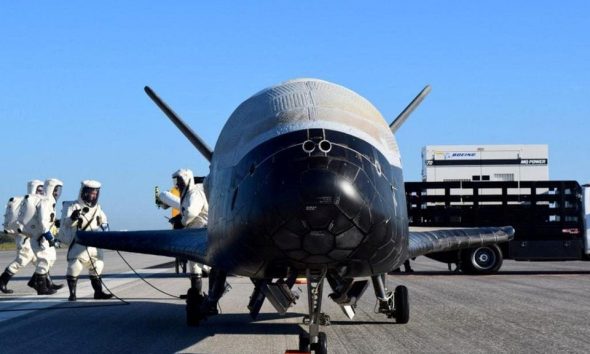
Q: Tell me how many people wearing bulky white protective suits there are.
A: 4